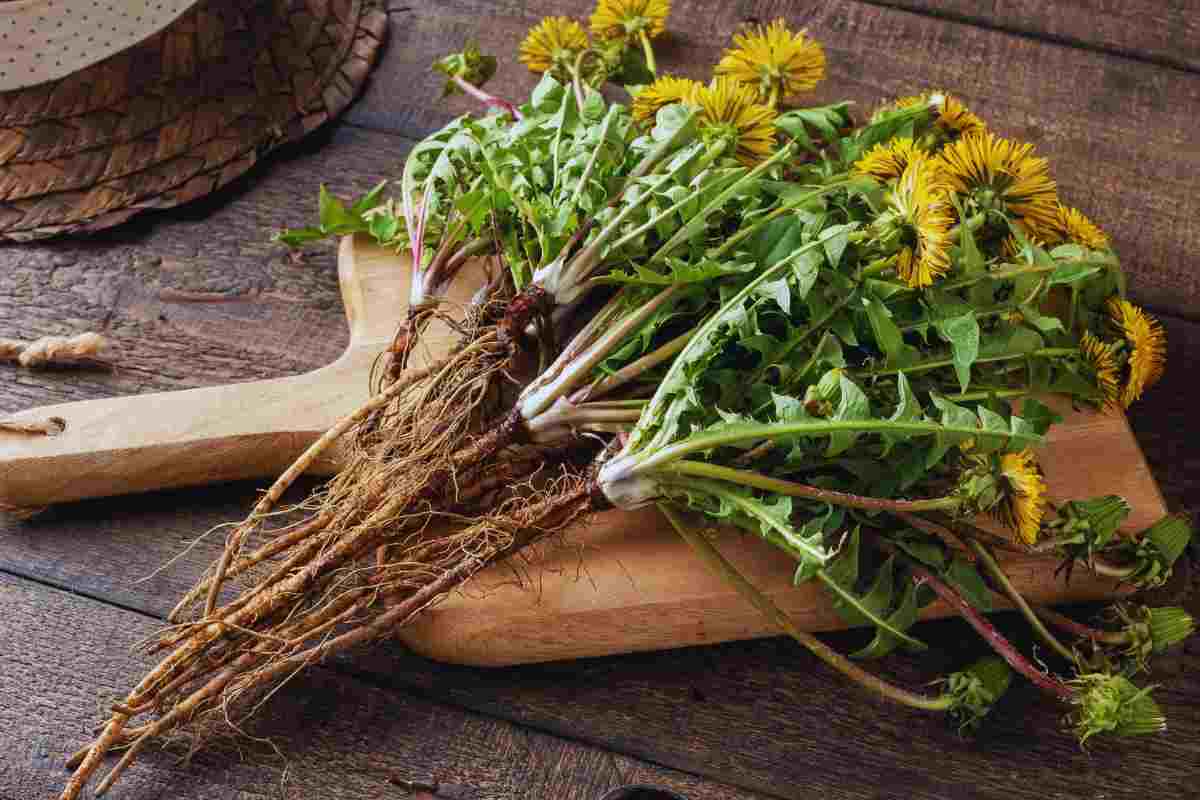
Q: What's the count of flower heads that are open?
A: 13